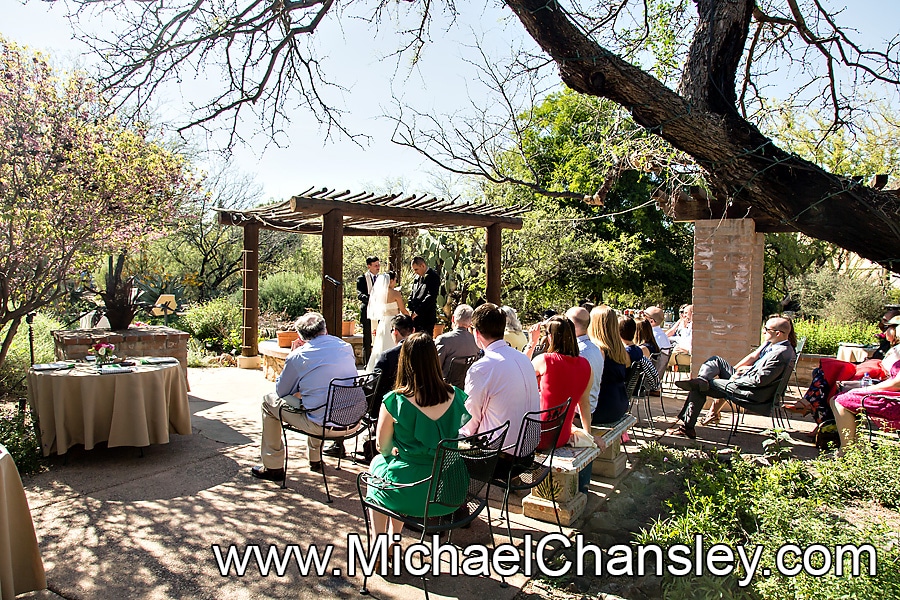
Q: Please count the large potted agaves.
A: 1